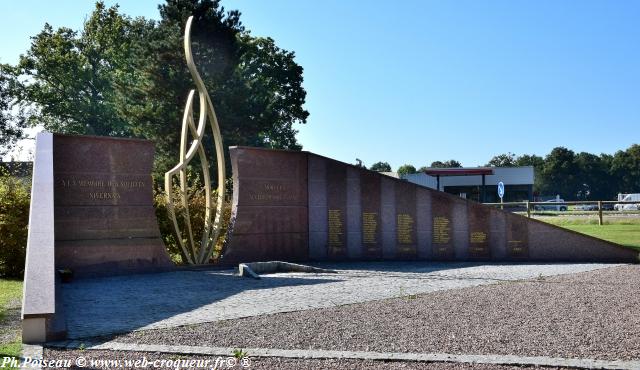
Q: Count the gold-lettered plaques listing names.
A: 6